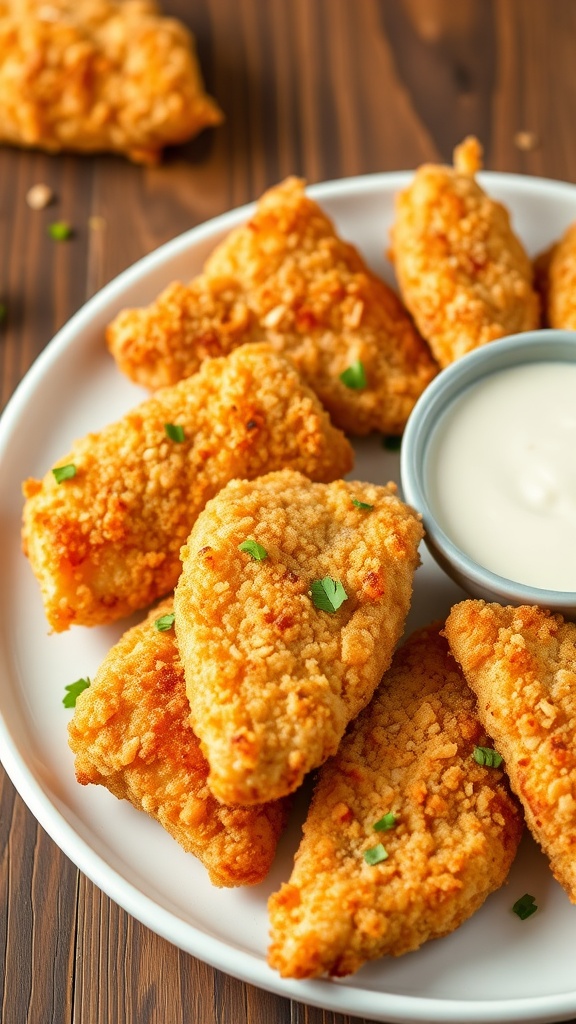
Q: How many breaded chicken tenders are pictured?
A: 9